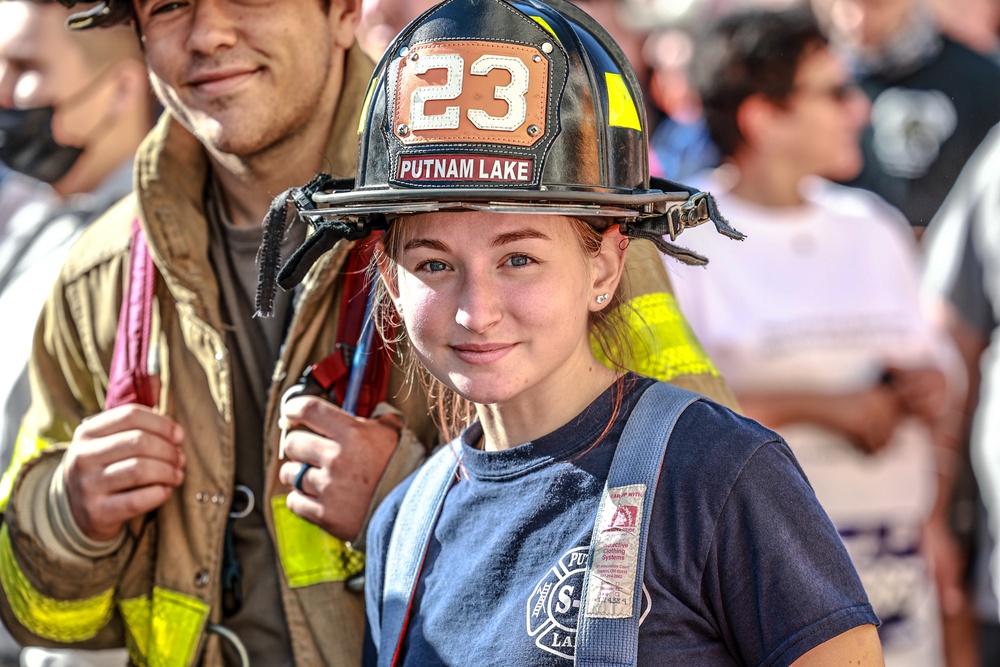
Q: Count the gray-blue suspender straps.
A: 2